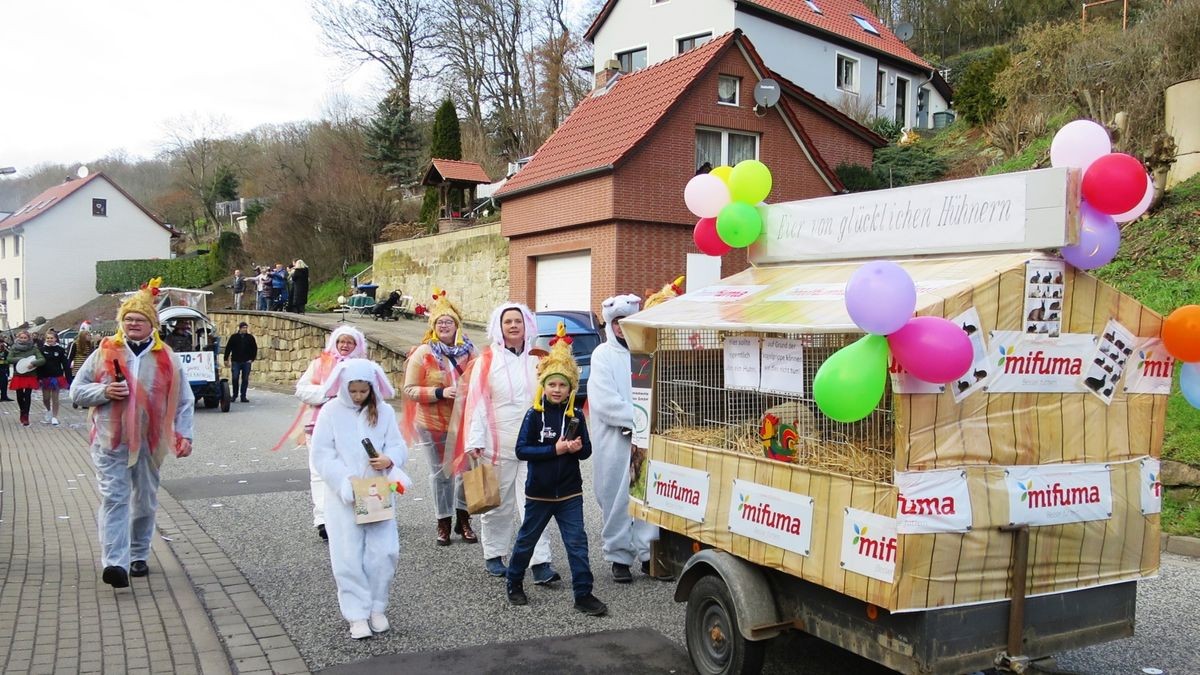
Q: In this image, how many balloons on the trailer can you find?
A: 14